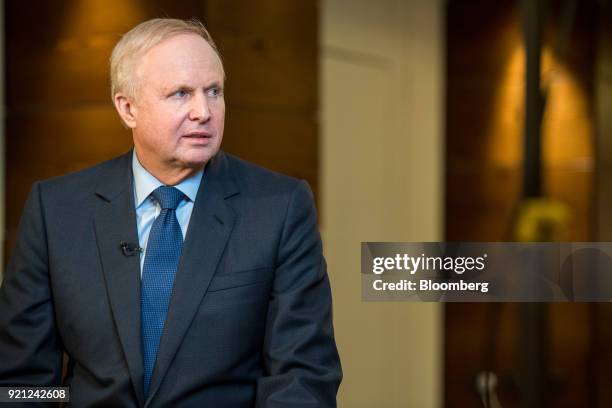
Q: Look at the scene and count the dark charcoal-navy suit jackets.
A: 1